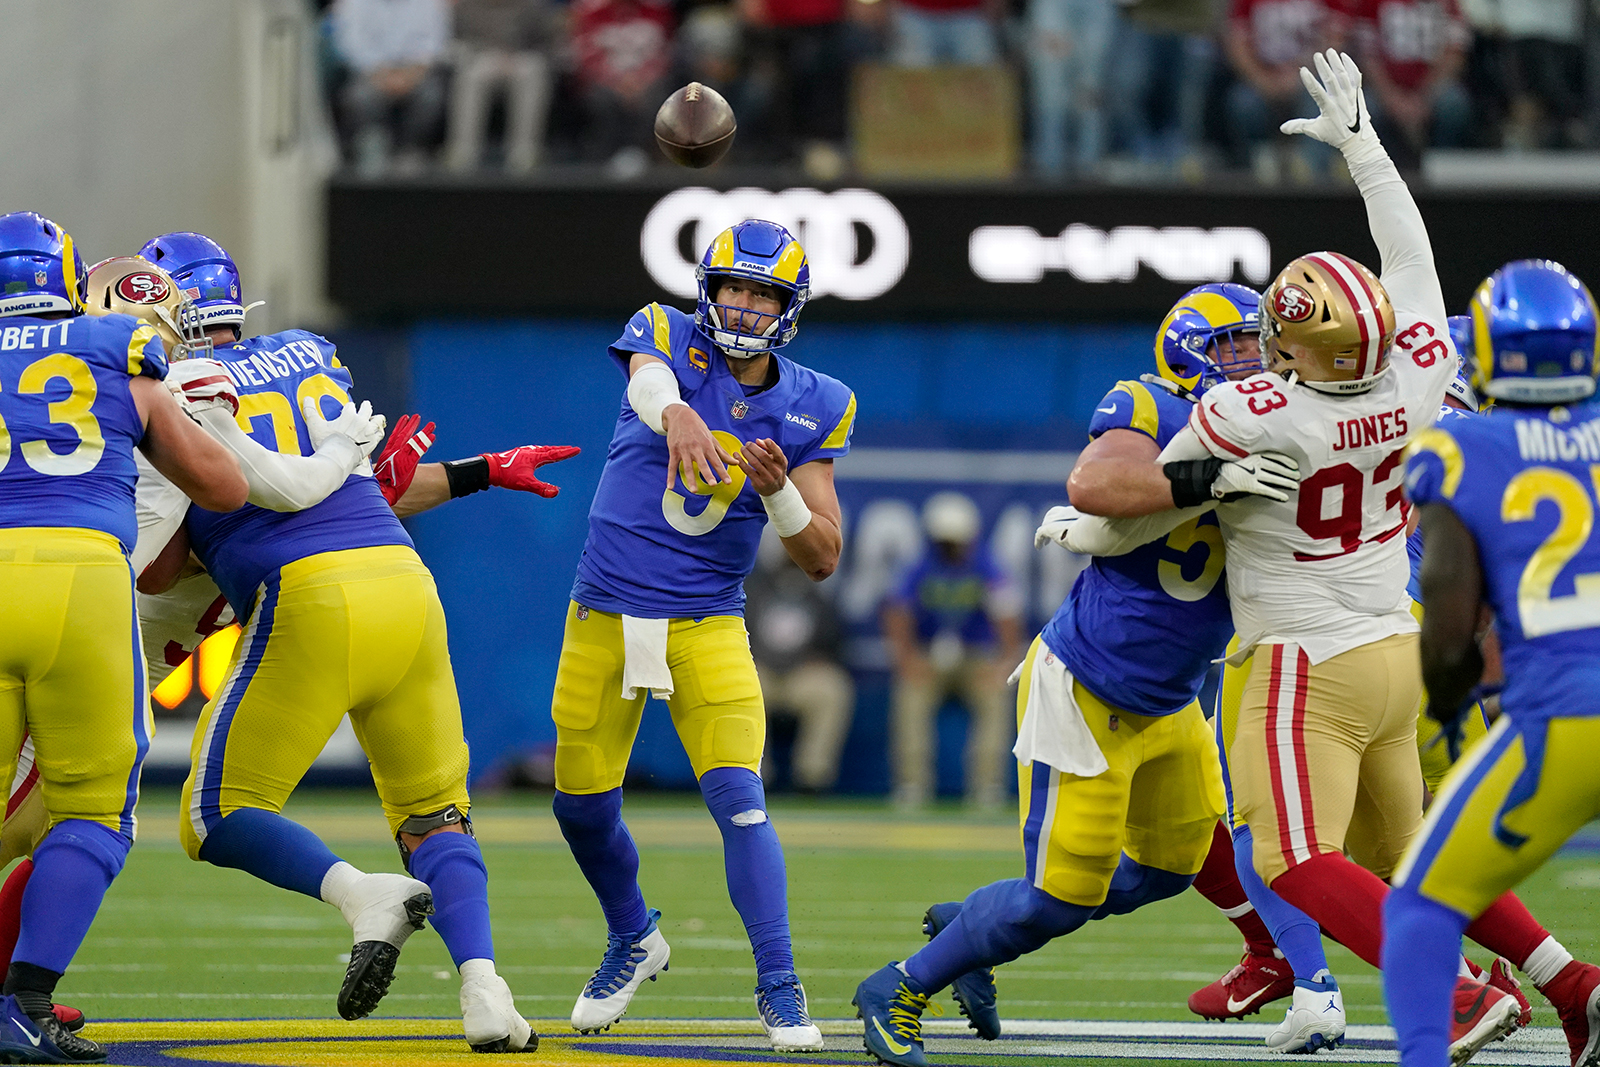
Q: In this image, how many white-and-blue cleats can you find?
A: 3